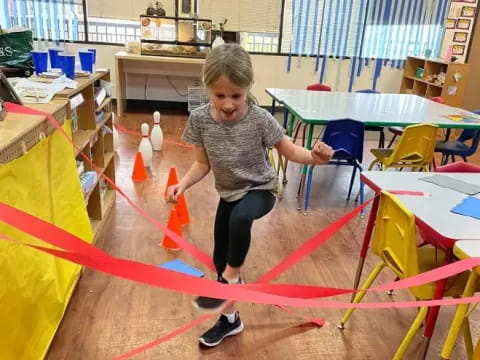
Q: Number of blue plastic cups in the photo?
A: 5